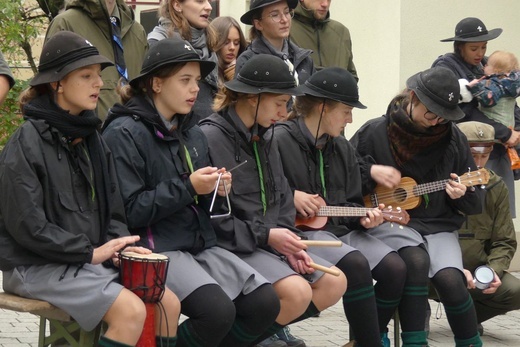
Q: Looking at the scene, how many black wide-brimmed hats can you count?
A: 7